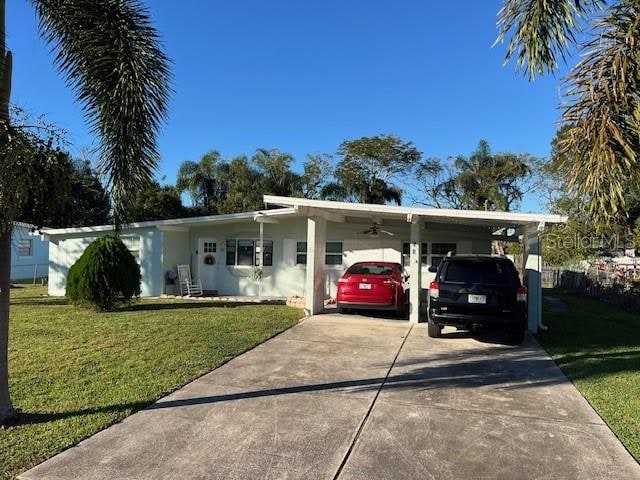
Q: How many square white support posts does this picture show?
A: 3